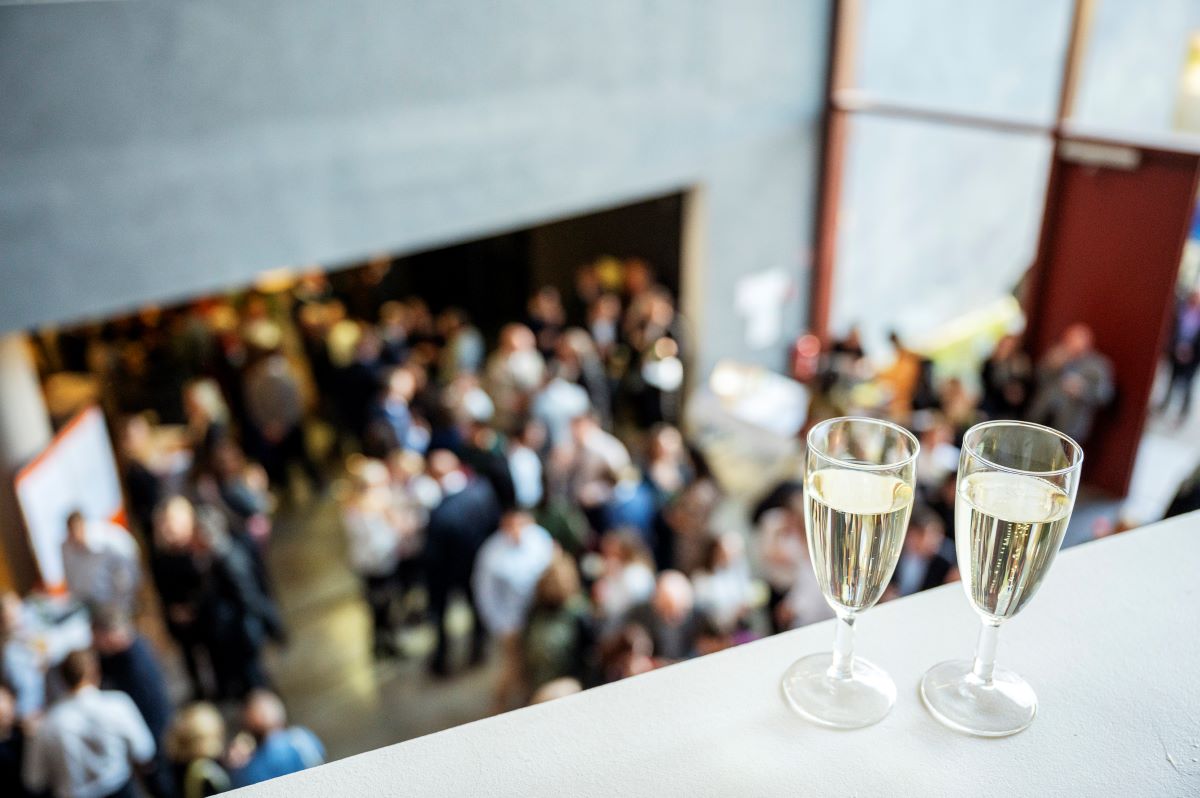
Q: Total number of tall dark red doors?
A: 1